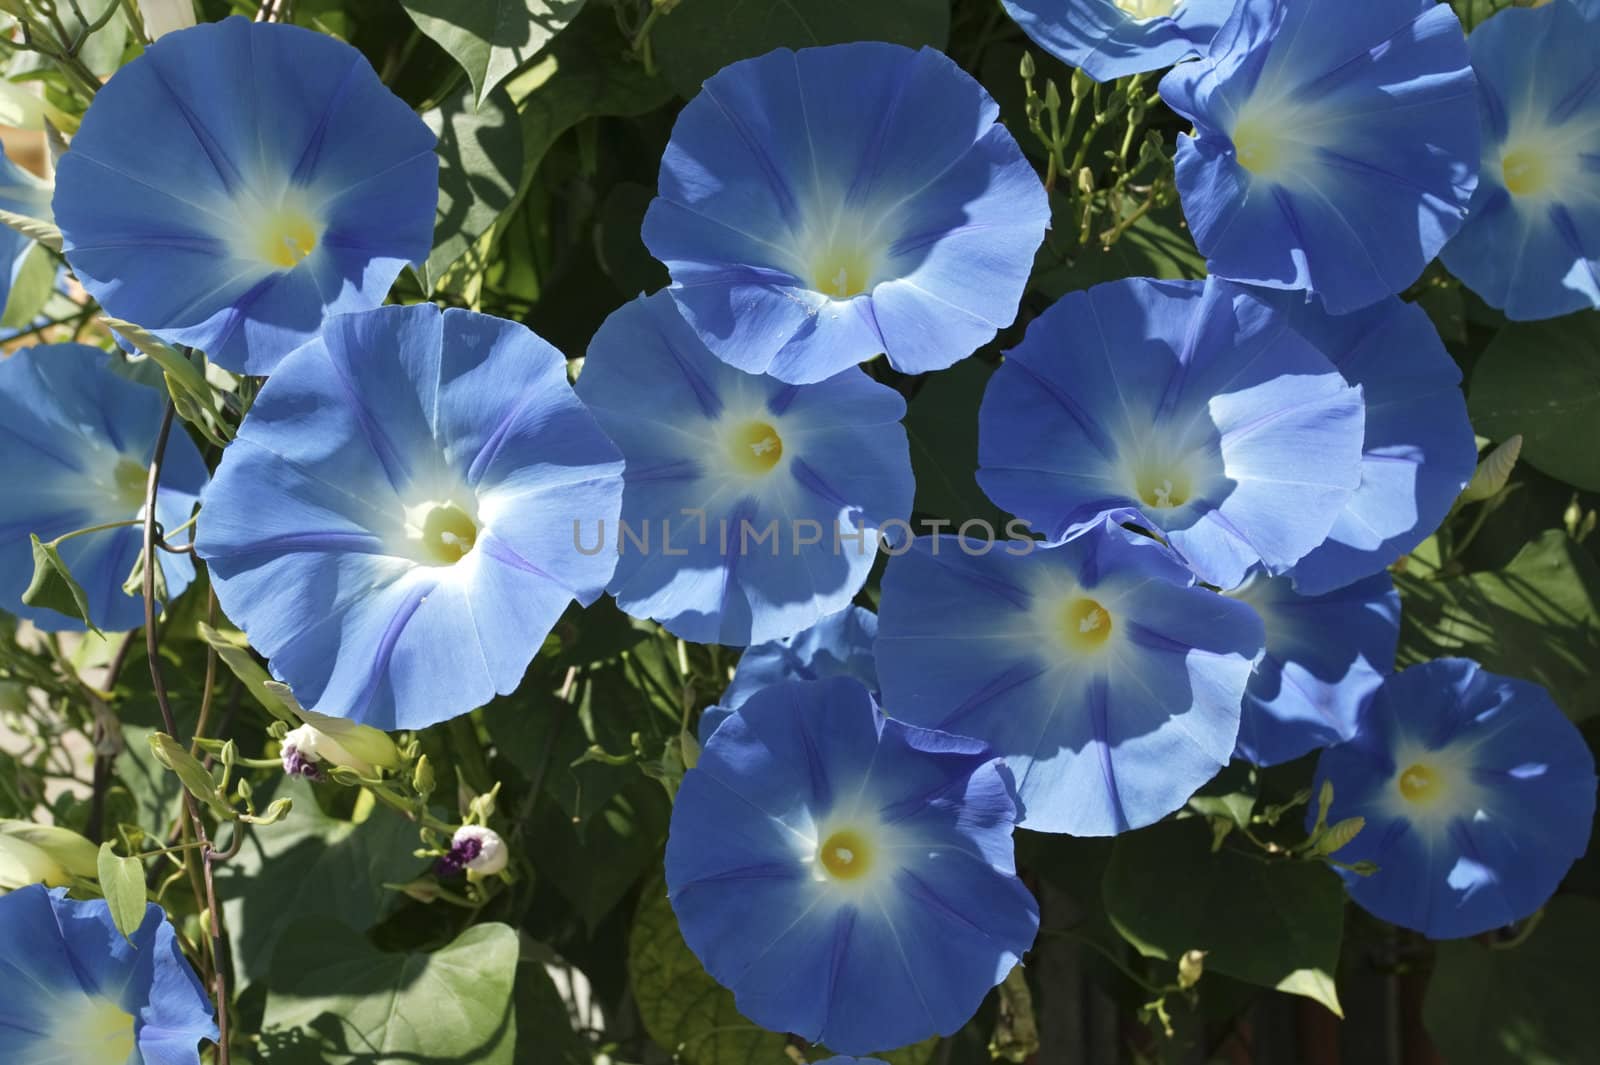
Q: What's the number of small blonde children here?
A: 0